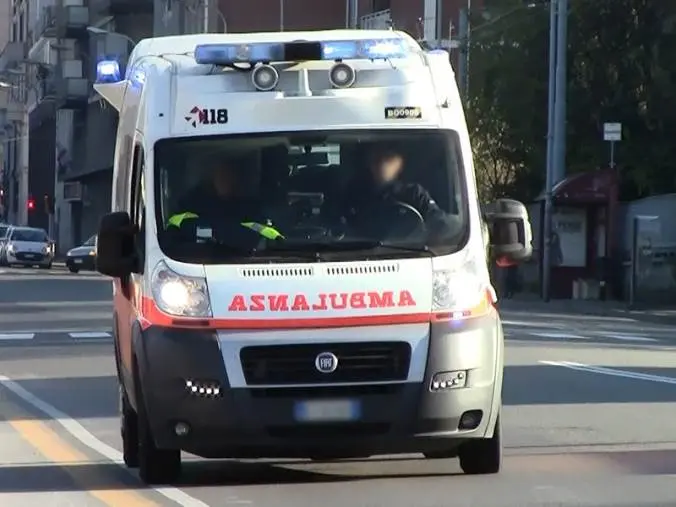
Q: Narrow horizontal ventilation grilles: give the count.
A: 2